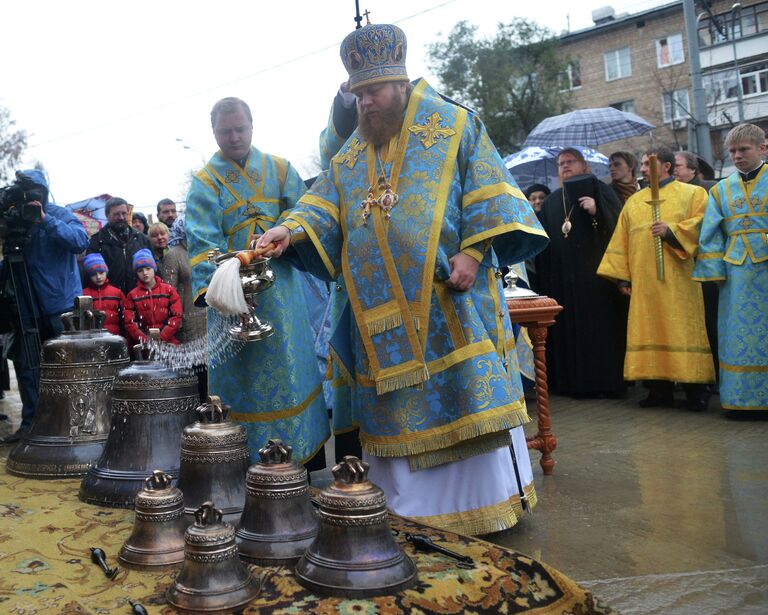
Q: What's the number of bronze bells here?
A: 7